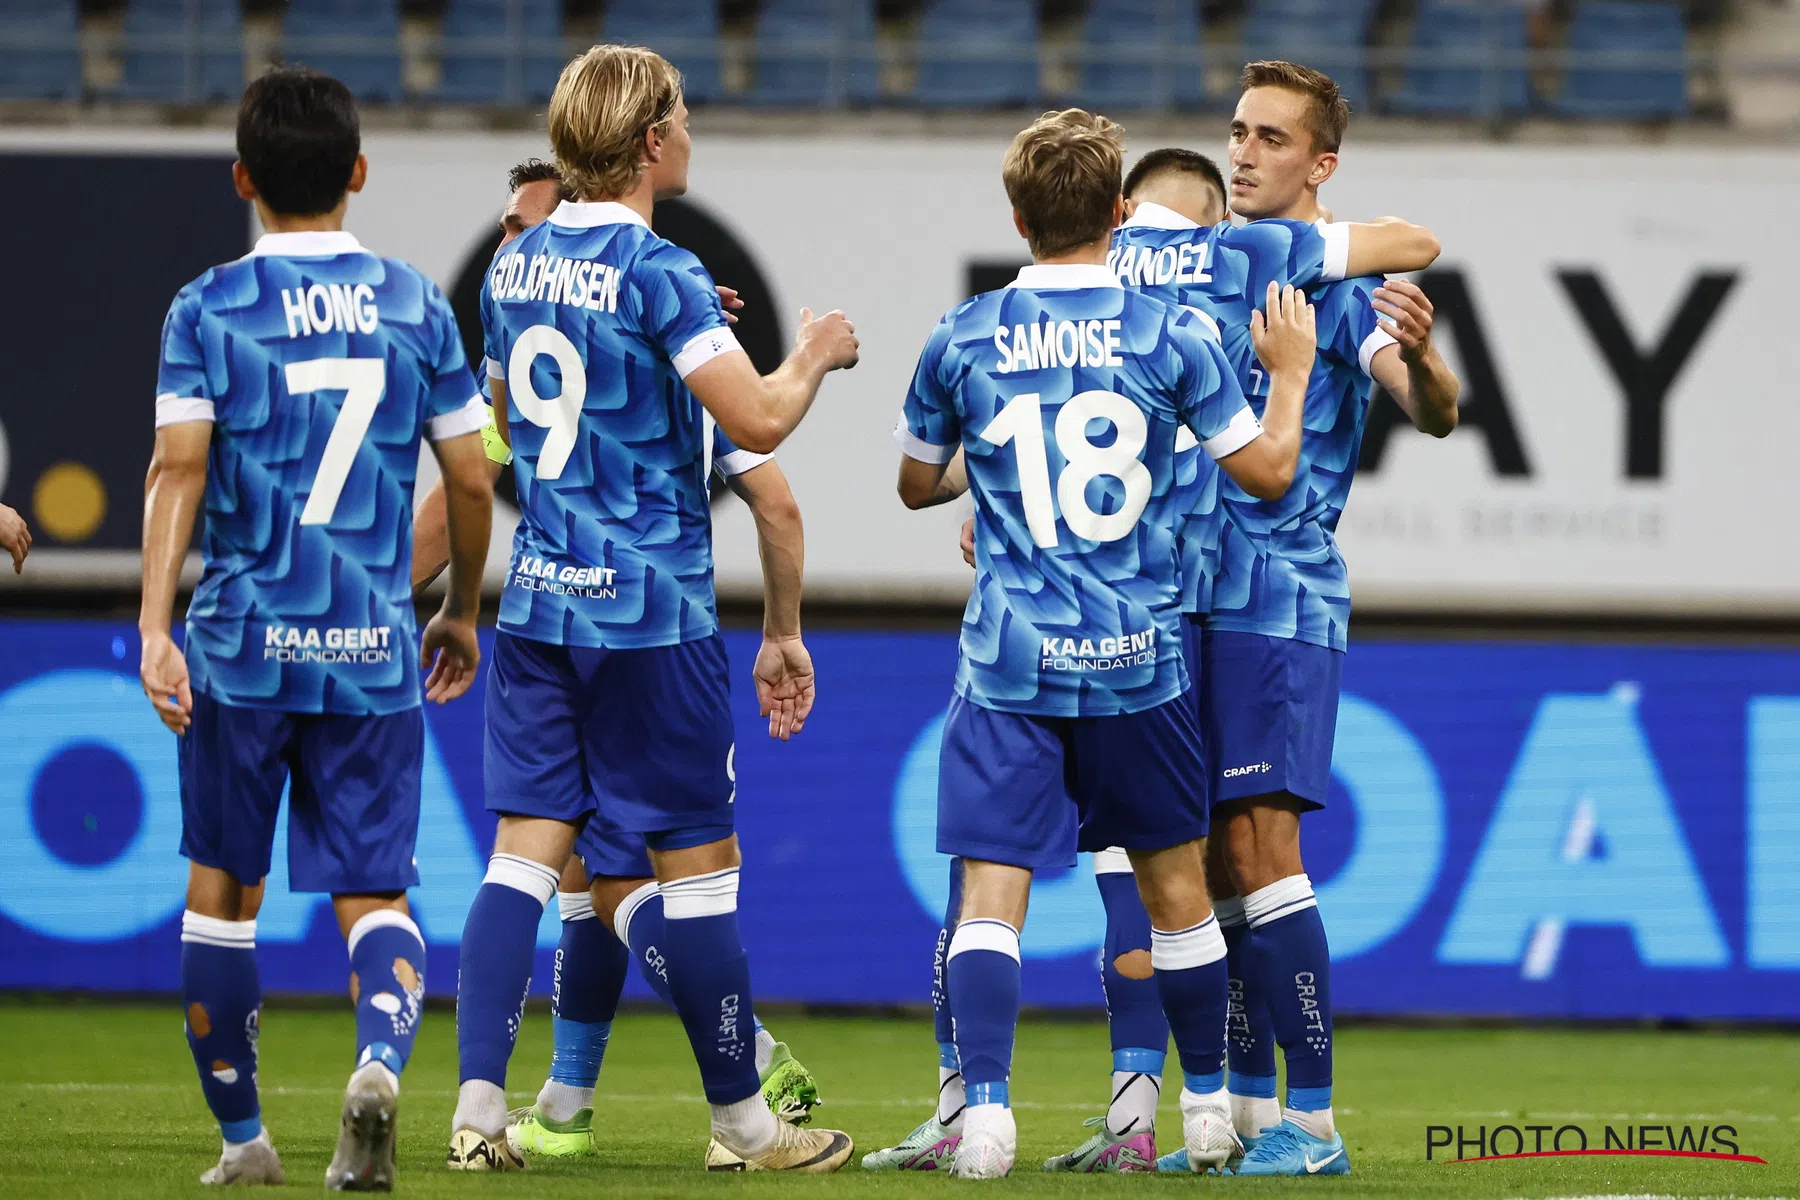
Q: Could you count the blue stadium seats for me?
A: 11